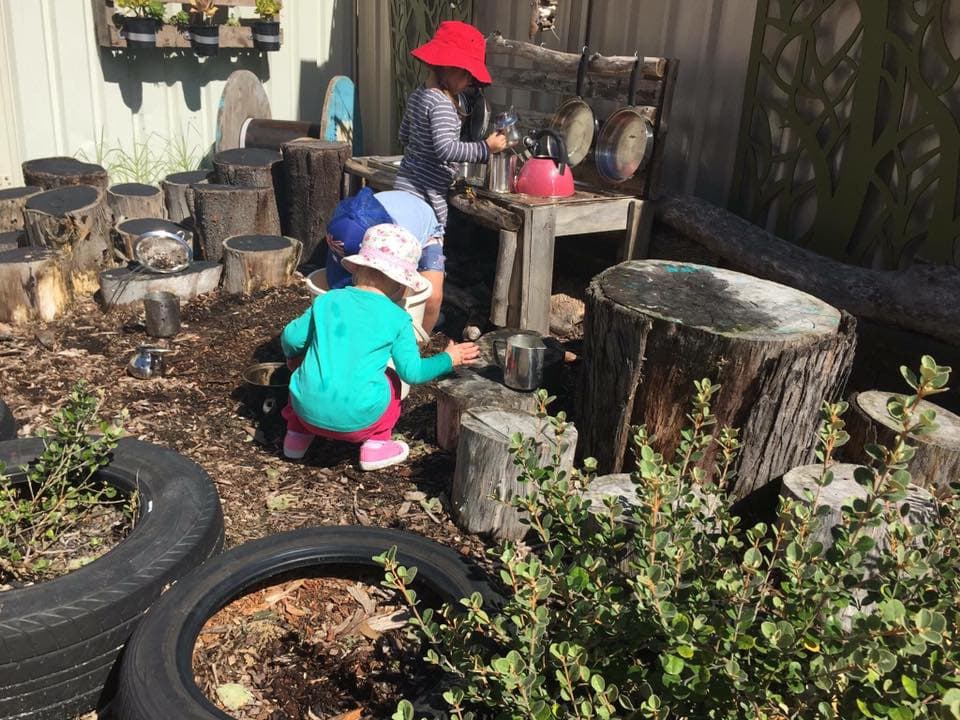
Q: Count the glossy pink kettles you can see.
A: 1